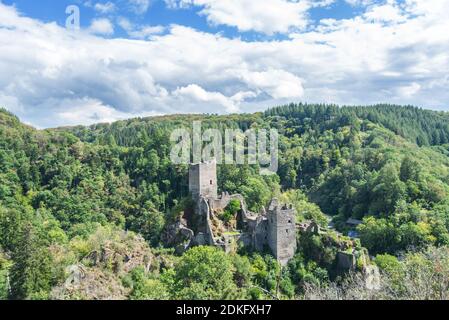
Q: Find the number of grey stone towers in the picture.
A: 2